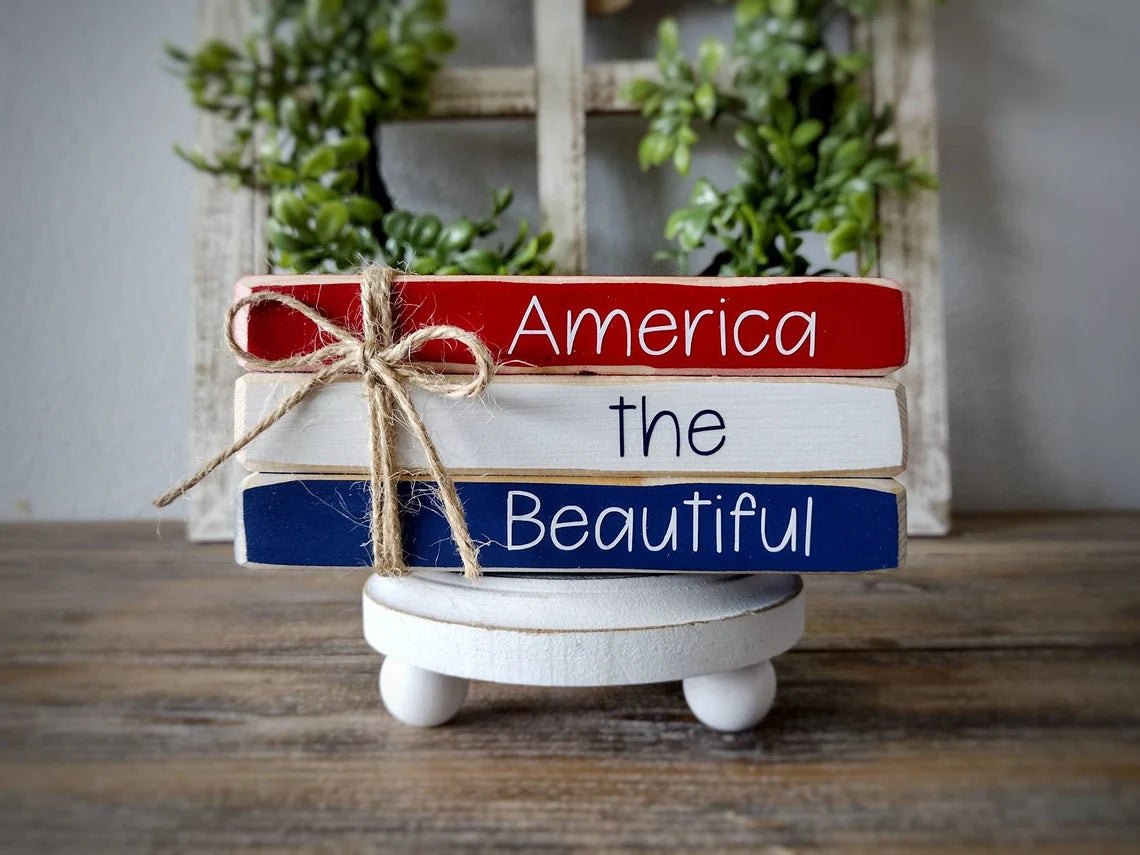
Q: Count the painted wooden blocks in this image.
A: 3